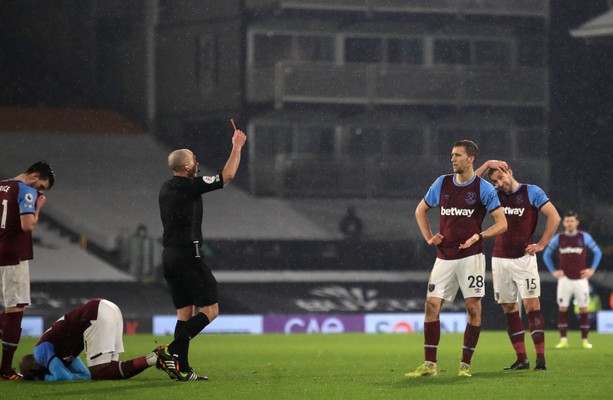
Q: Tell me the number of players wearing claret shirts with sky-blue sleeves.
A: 5